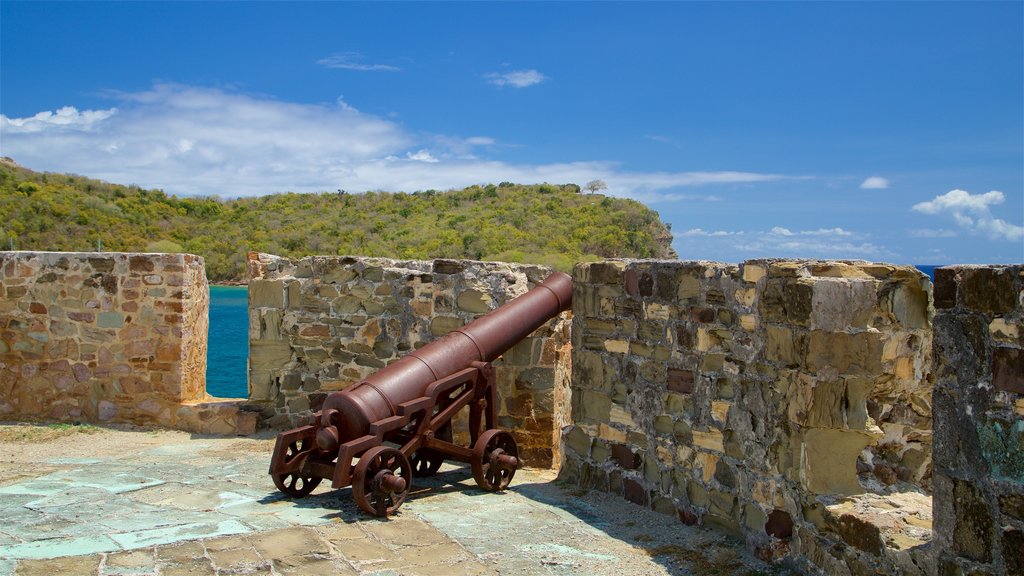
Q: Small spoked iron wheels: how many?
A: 4